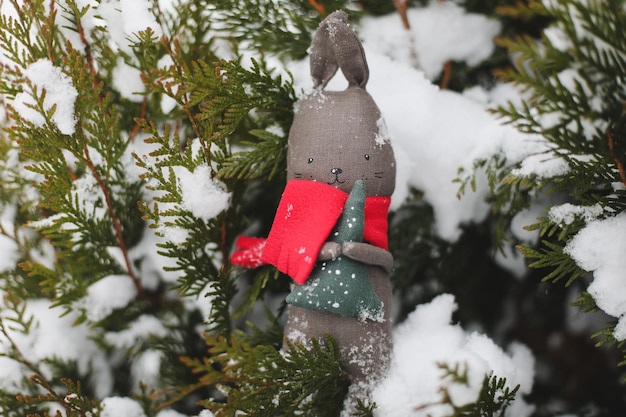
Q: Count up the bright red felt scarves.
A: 1